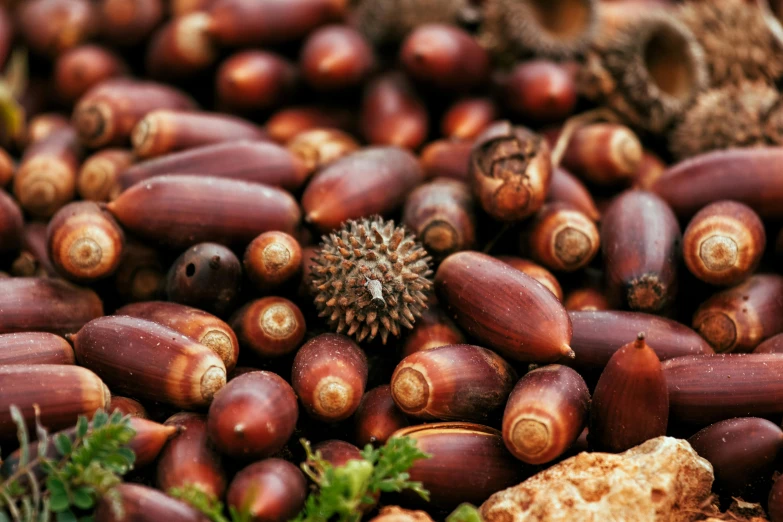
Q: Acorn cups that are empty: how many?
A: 2